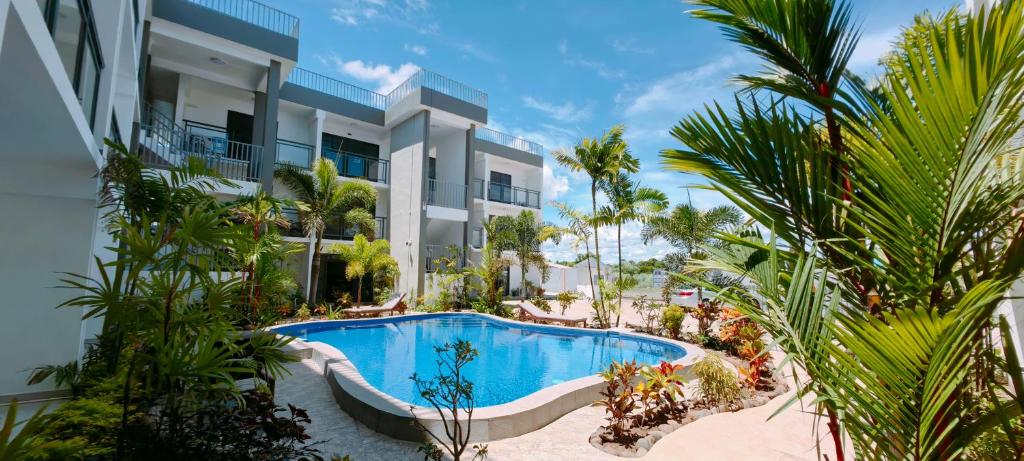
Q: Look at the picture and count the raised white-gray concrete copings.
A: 1